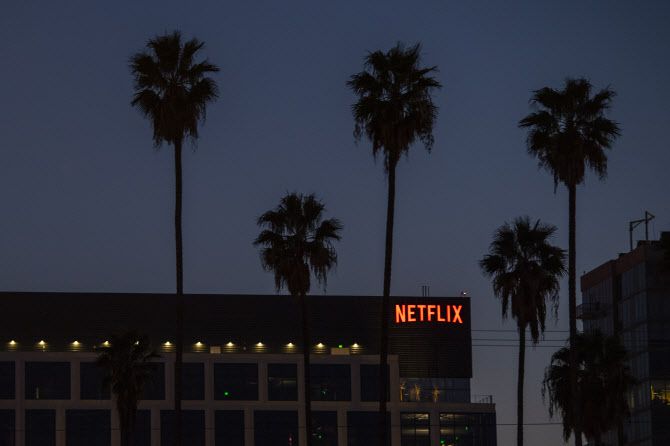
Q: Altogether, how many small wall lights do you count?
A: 12